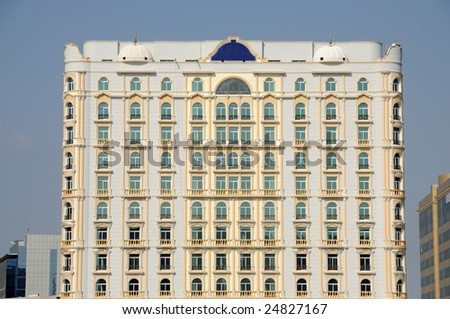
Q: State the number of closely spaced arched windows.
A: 6